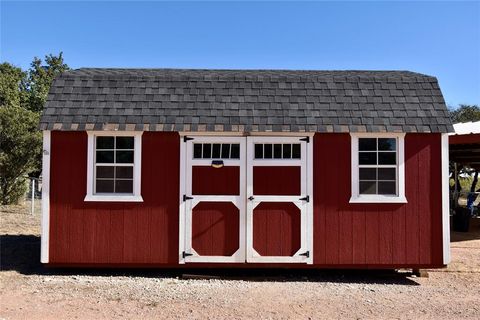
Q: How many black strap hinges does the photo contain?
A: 6